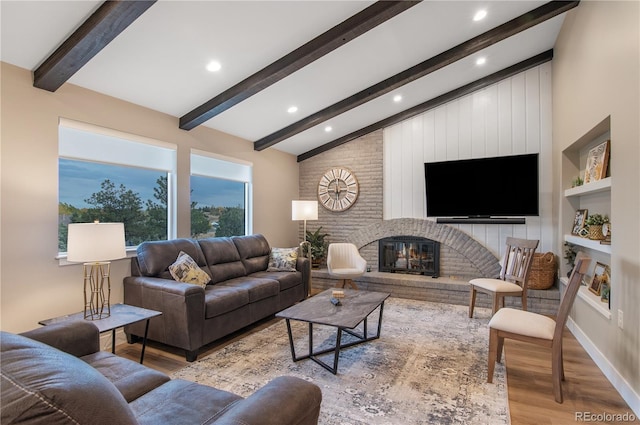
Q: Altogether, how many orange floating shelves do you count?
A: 0